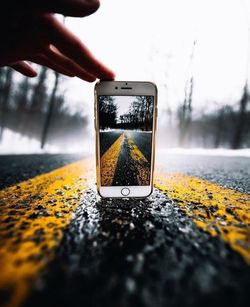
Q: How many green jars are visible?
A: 0